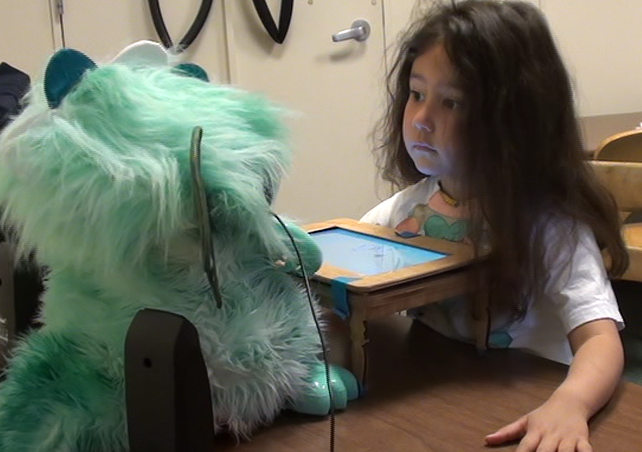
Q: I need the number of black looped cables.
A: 2